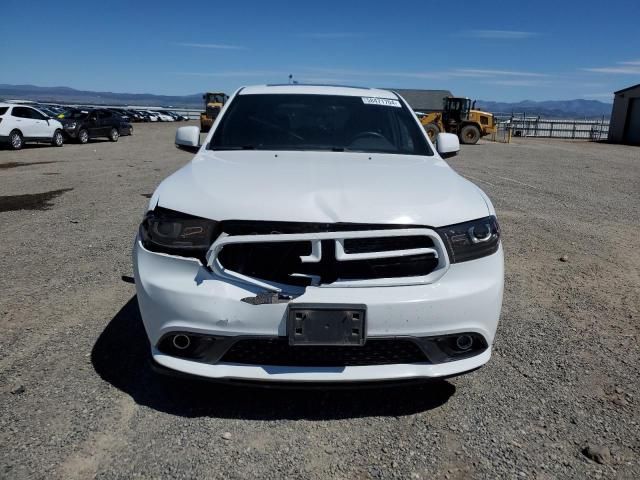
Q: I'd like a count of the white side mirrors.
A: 2